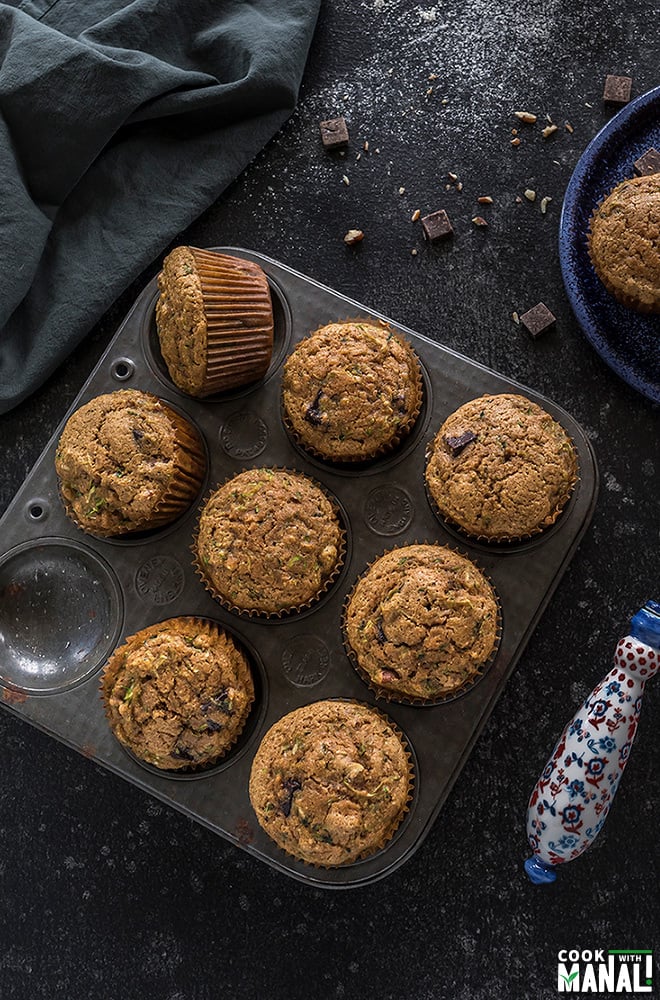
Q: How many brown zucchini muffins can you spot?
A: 9